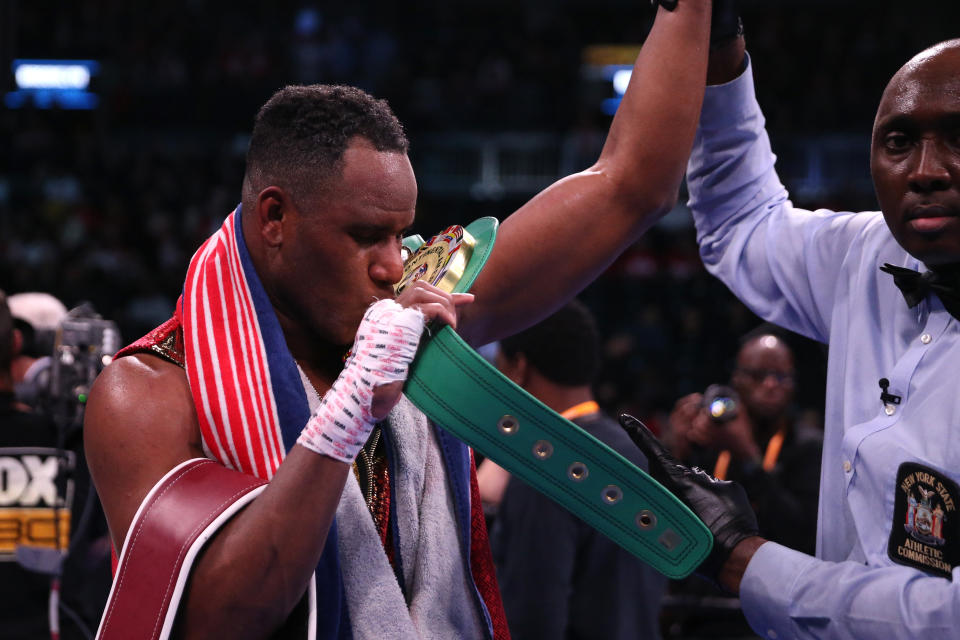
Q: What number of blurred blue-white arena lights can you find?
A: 2